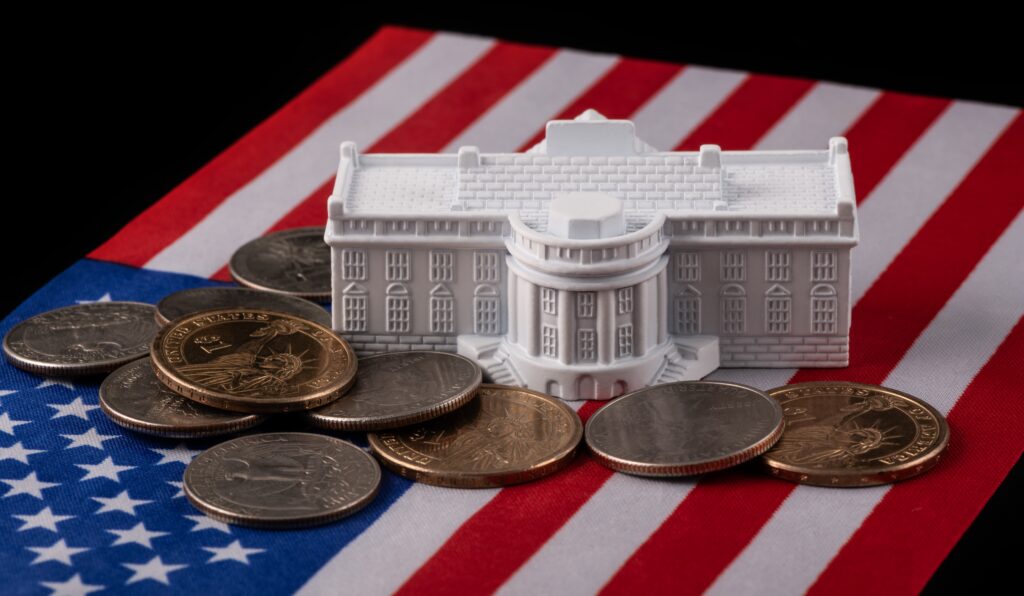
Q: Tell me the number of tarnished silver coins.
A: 7